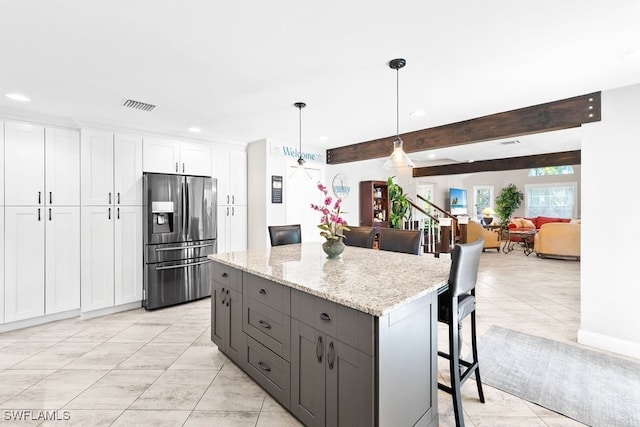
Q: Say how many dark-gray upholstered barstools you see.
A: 4